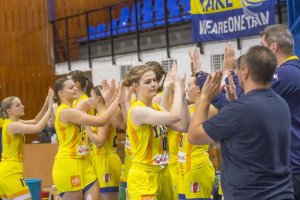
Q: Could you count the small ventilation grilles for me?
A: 3